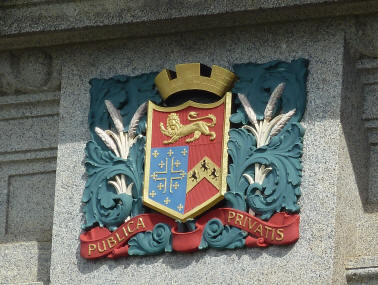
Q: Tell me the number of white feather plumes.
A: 6